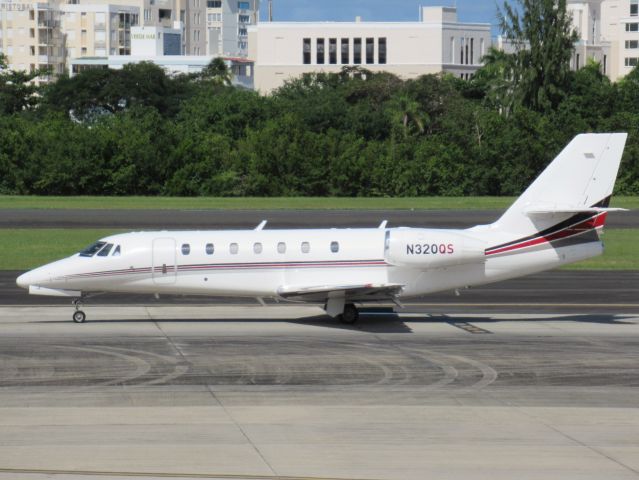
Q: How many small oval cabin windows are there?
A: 7